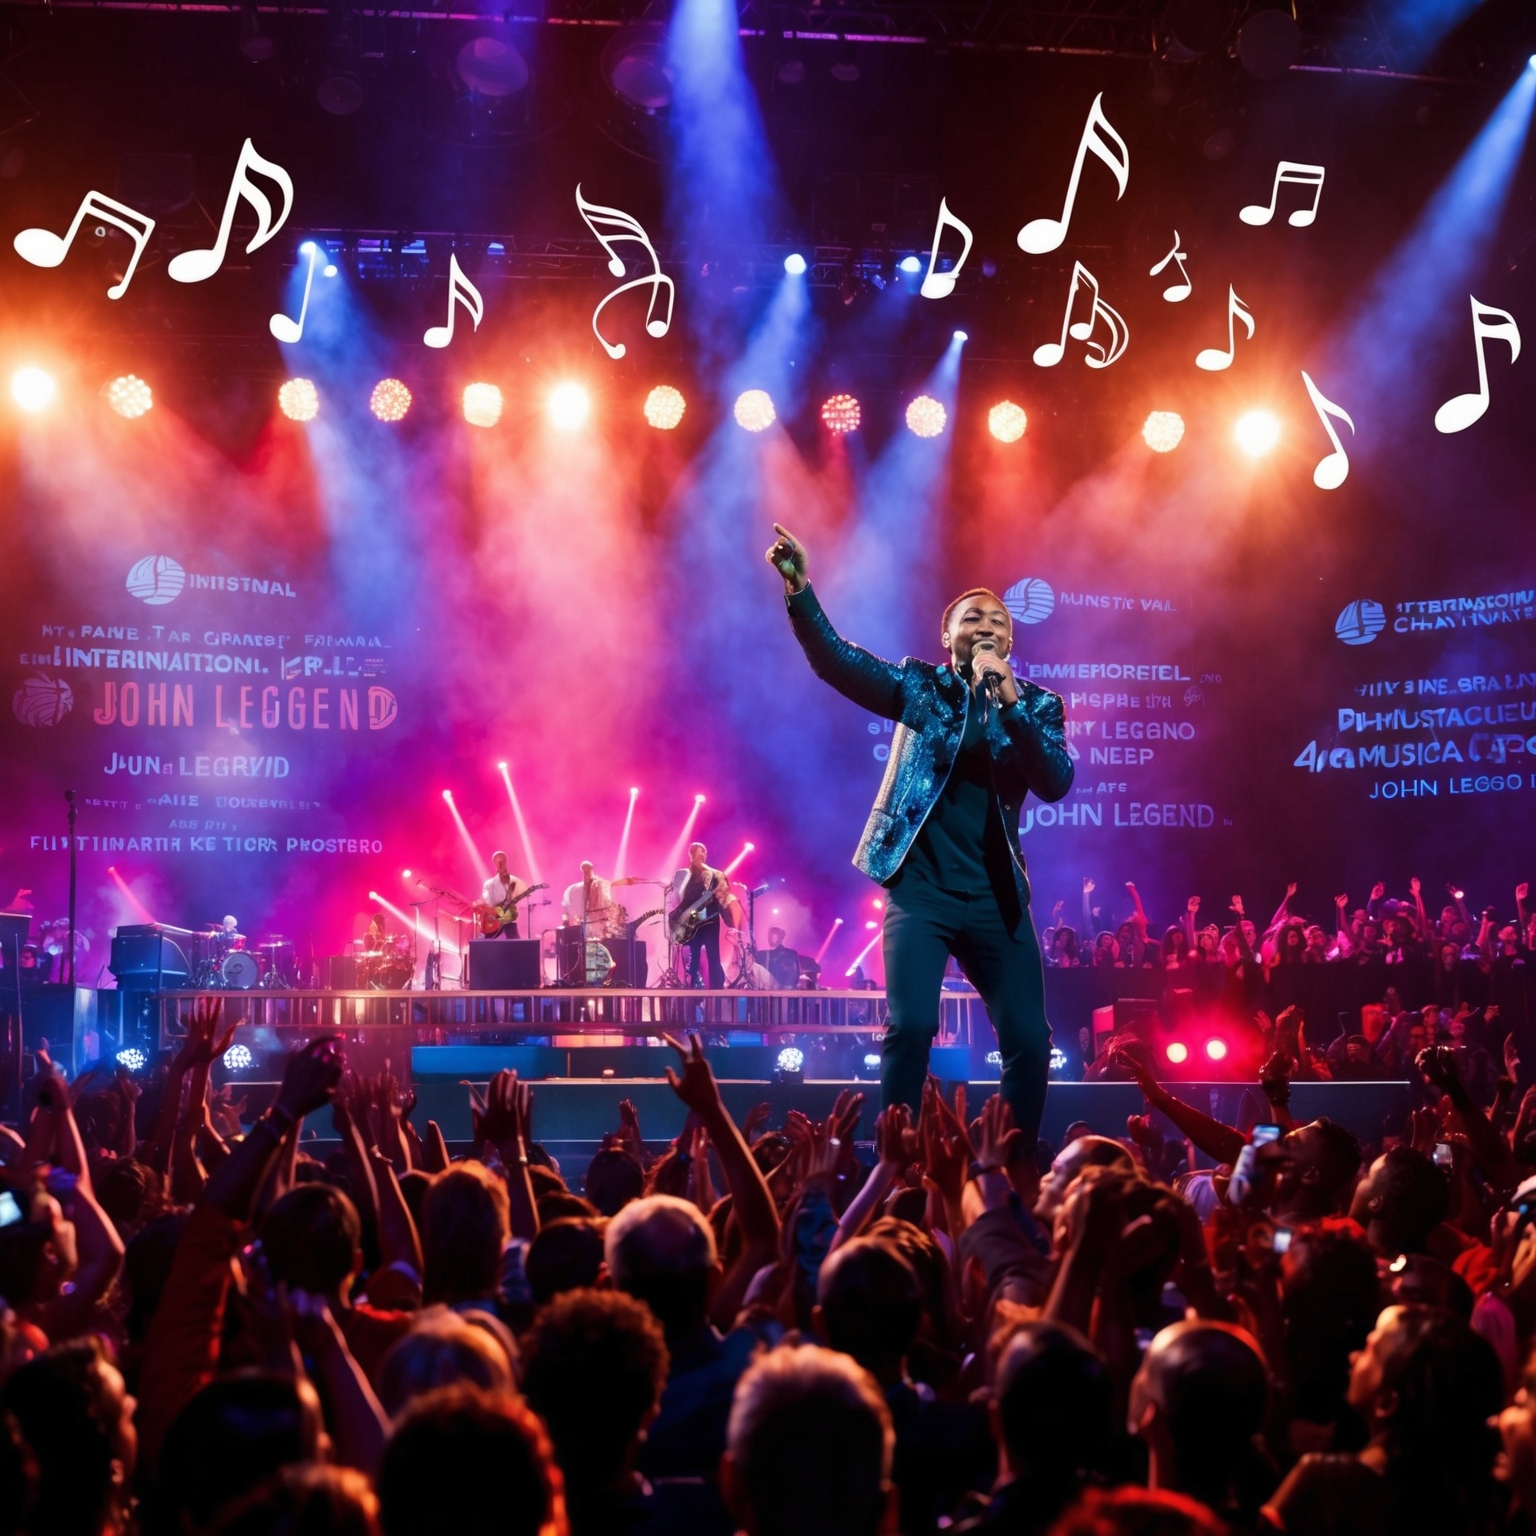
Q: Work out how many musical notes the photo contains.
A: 13